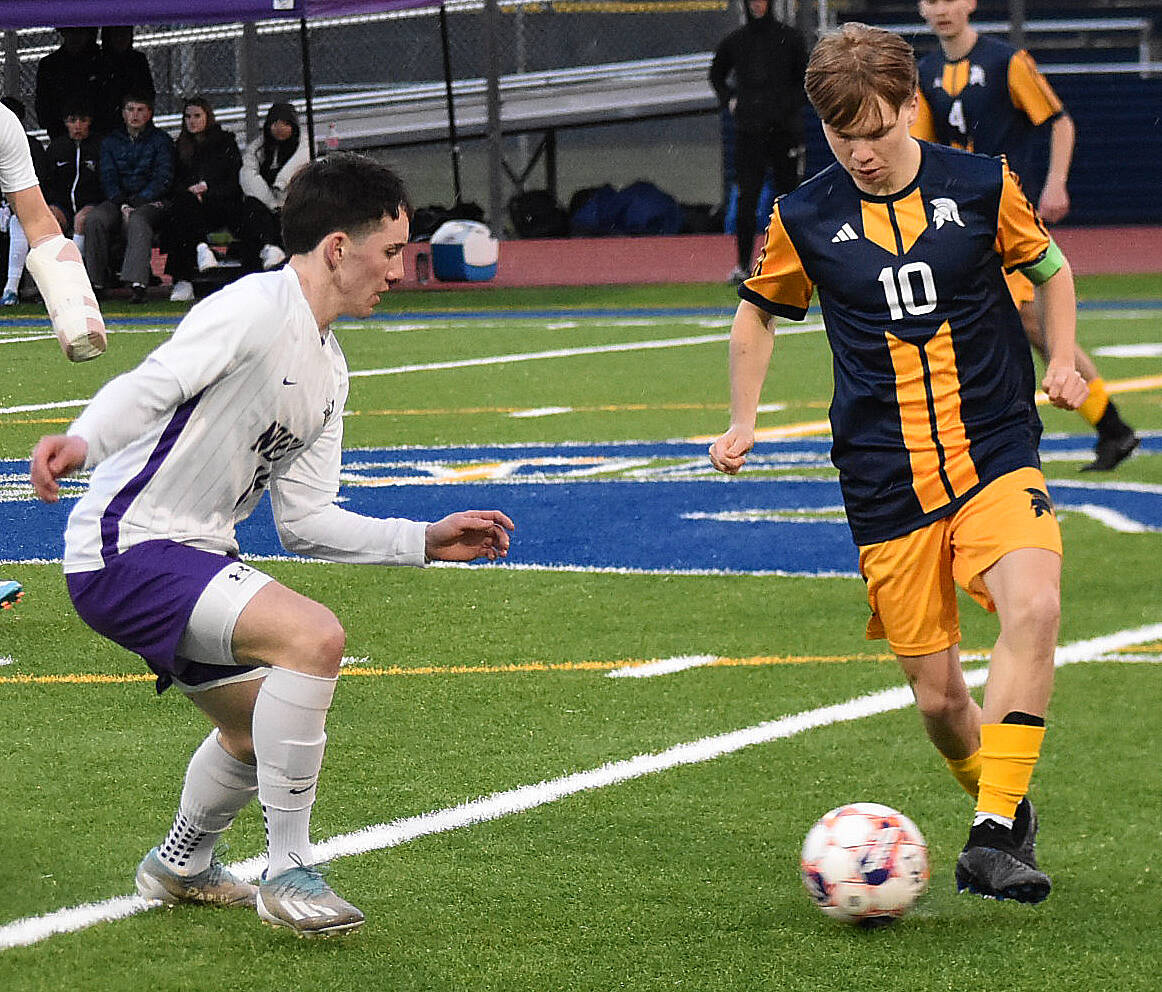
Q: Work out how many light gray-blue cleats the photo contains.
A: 2